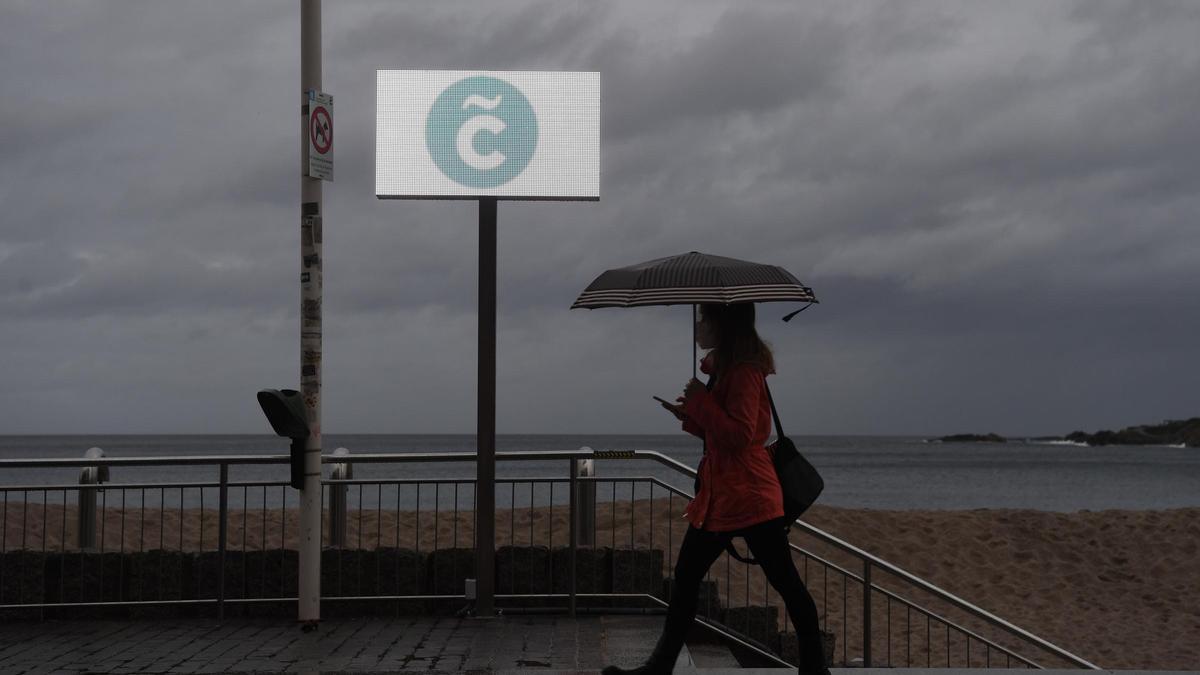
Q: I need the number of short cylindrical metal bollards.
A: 3